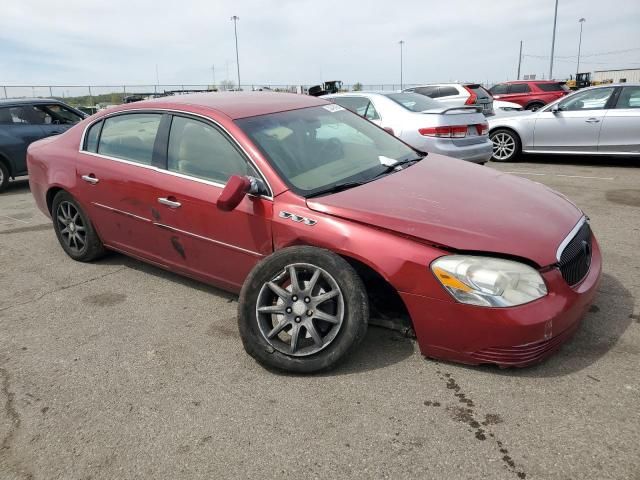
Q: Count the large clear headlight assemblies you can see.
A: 1